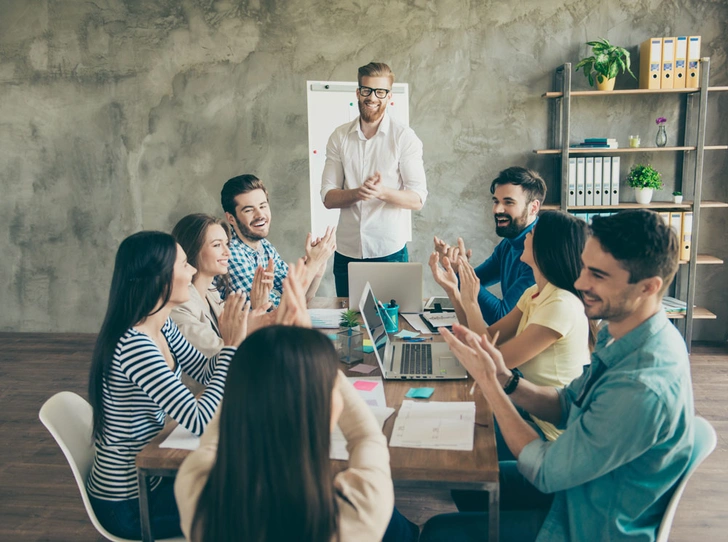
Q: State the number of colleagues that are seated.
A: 7